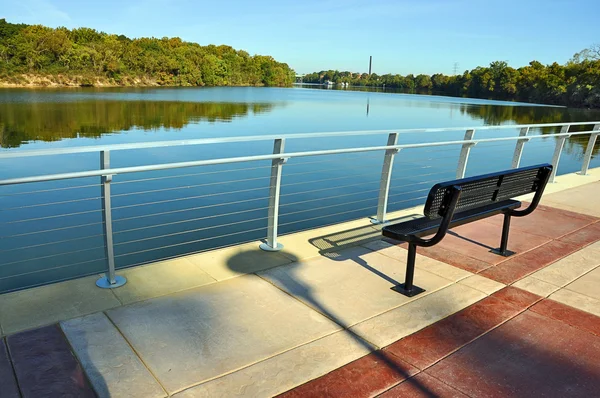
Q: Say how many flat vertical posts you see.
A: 7